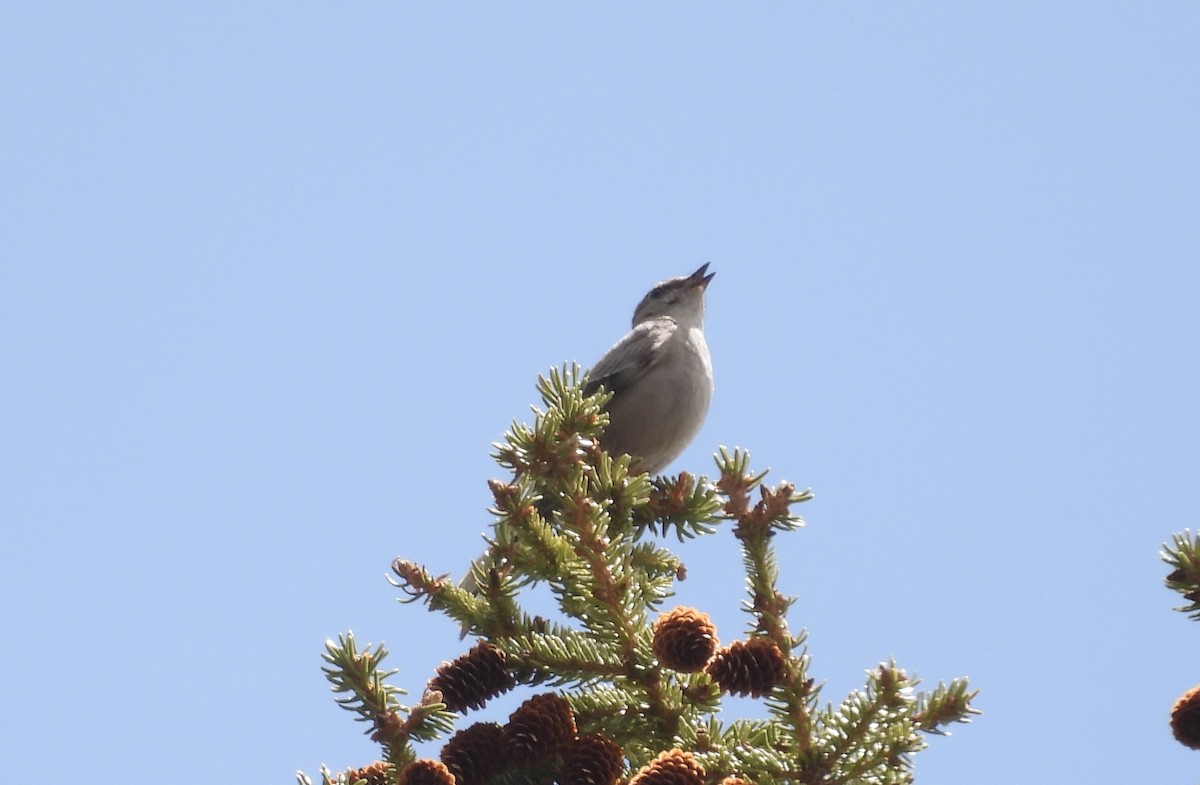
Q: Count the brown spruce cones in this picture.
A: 11